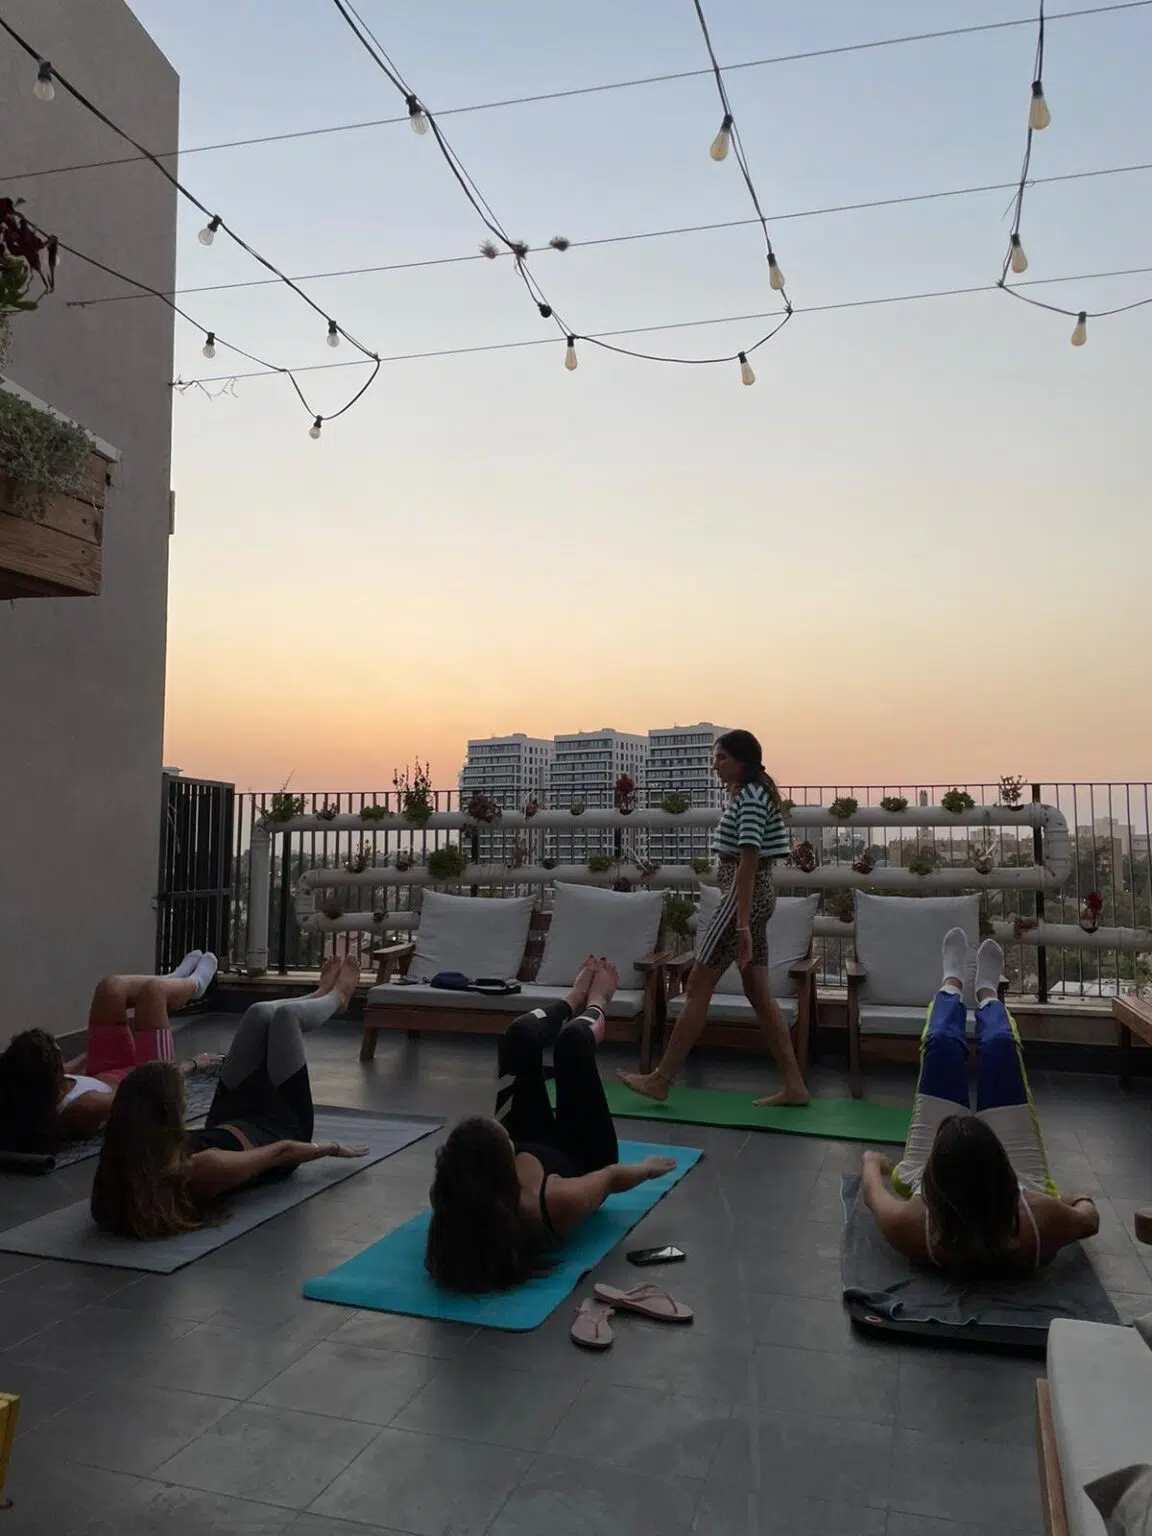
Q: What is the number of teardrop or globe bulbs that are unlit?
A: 13